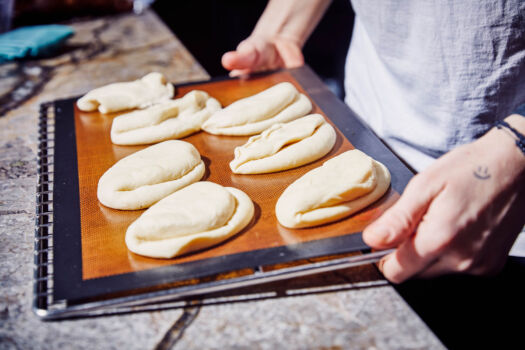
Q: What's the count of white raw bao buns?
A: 7